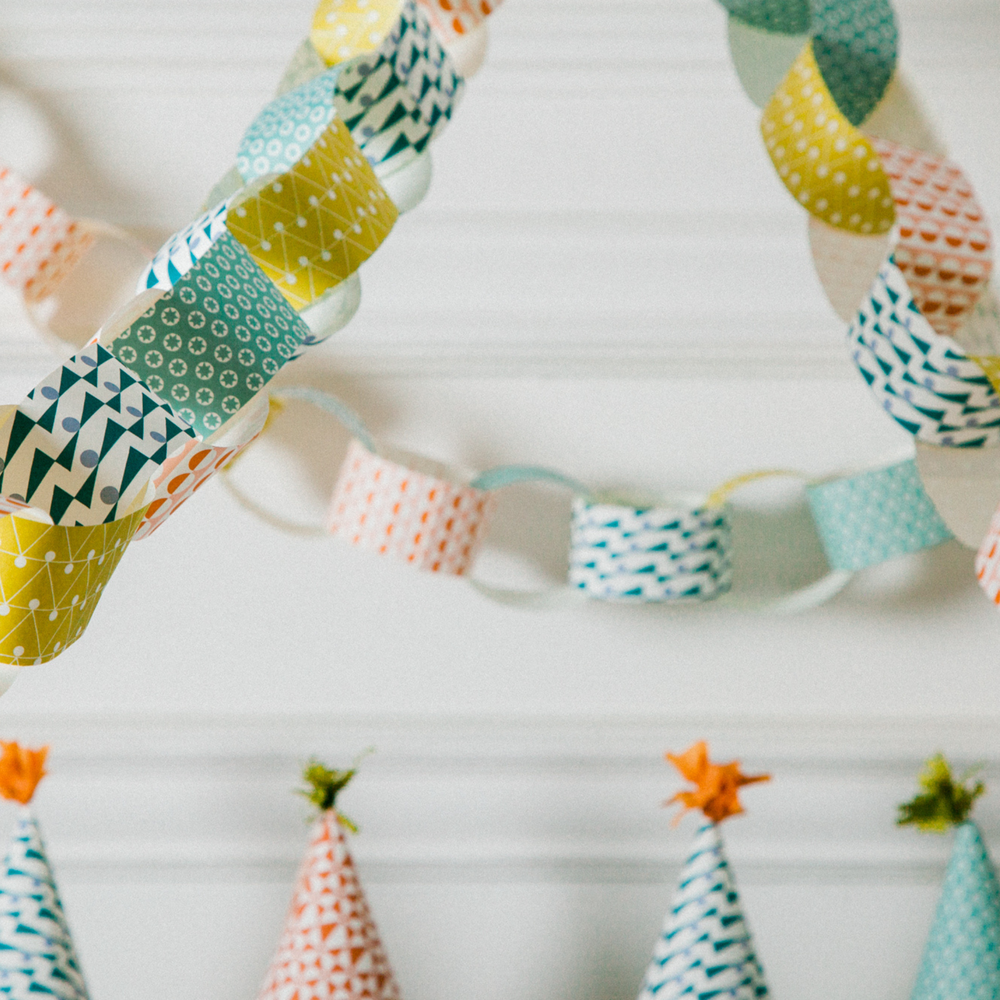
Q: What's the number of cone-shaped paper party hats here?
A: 4